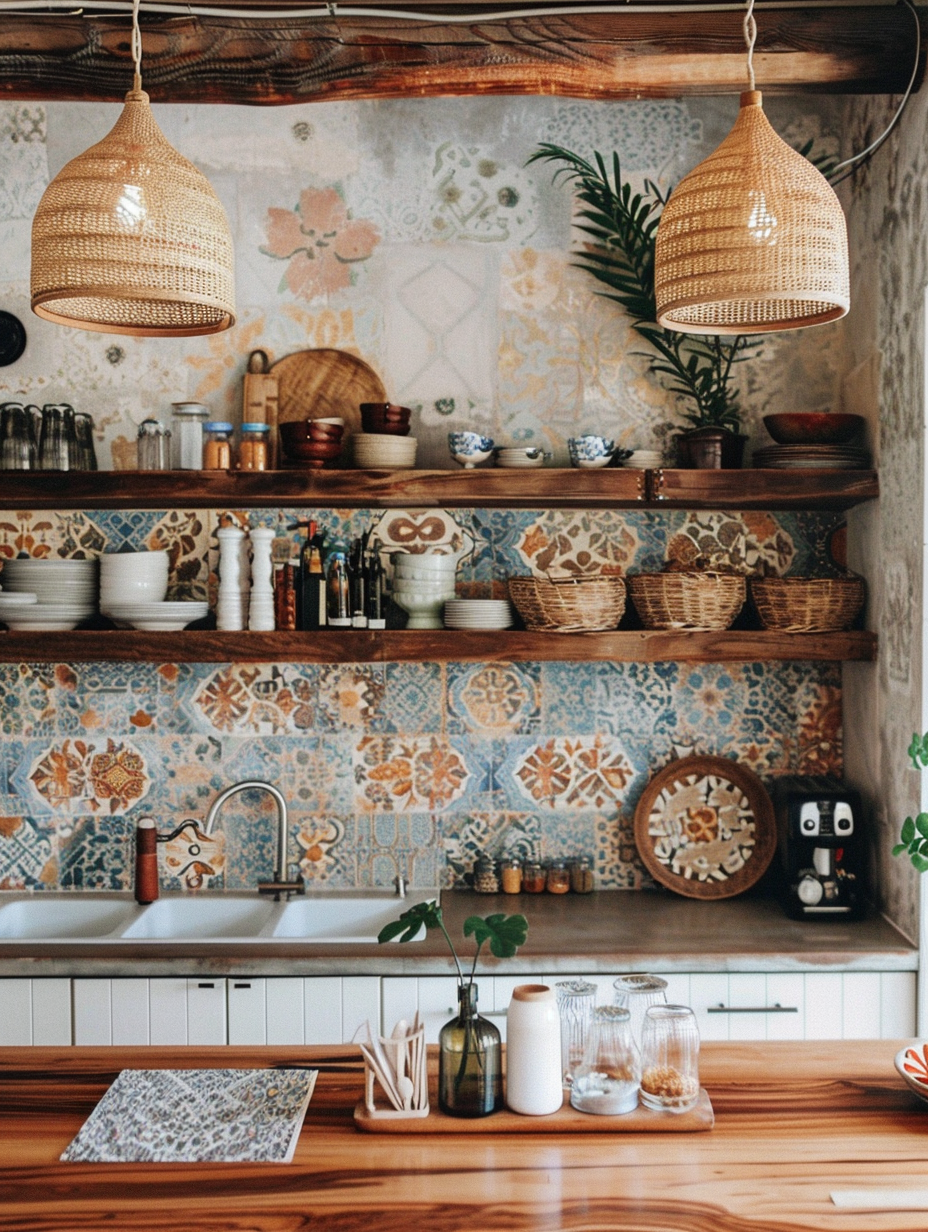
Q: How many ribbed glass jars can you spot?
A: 4